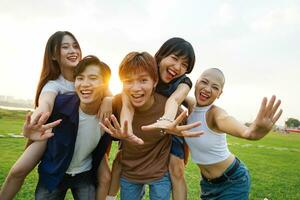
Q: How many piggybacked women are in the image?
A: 2